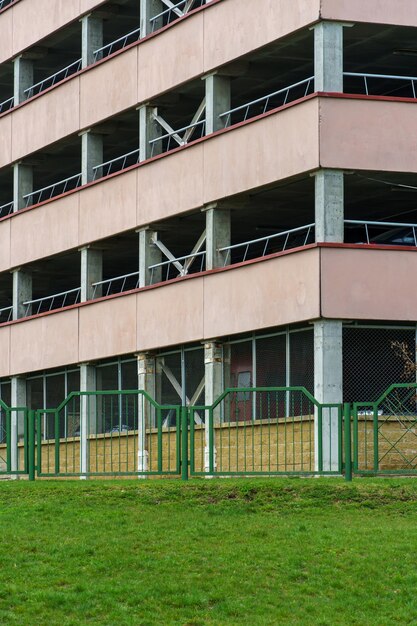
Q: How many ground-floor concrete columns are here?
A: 5